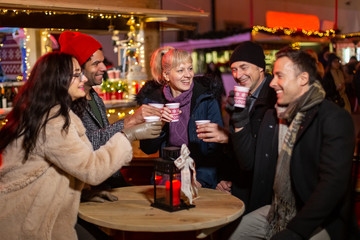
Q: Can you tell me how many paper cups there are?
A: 5